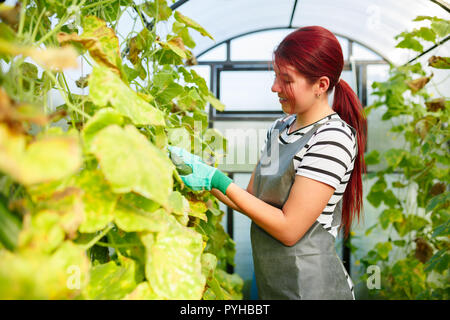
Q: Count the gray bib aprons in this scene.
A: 1